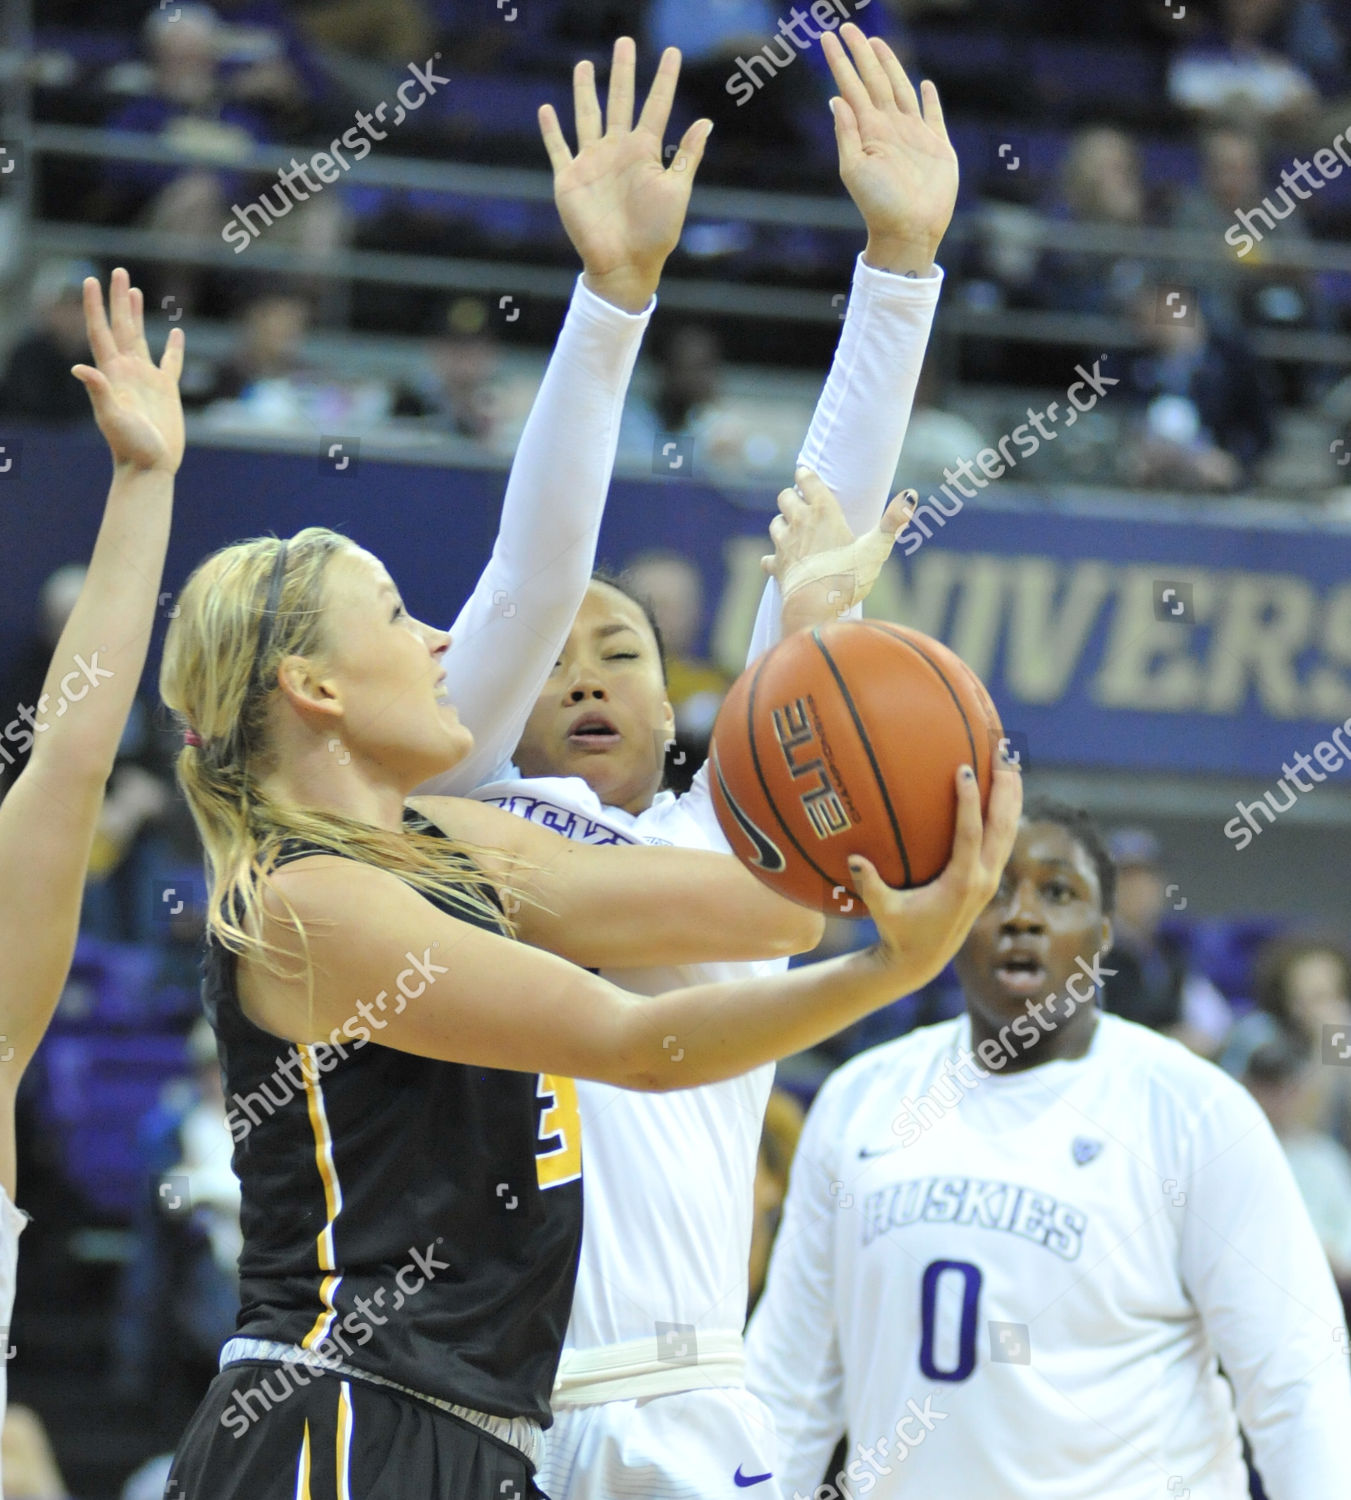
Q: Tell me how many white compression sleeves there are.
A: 2